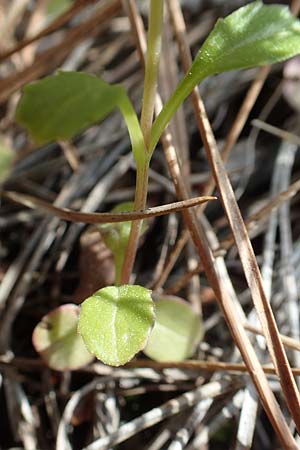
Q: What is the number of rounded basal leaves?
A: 3